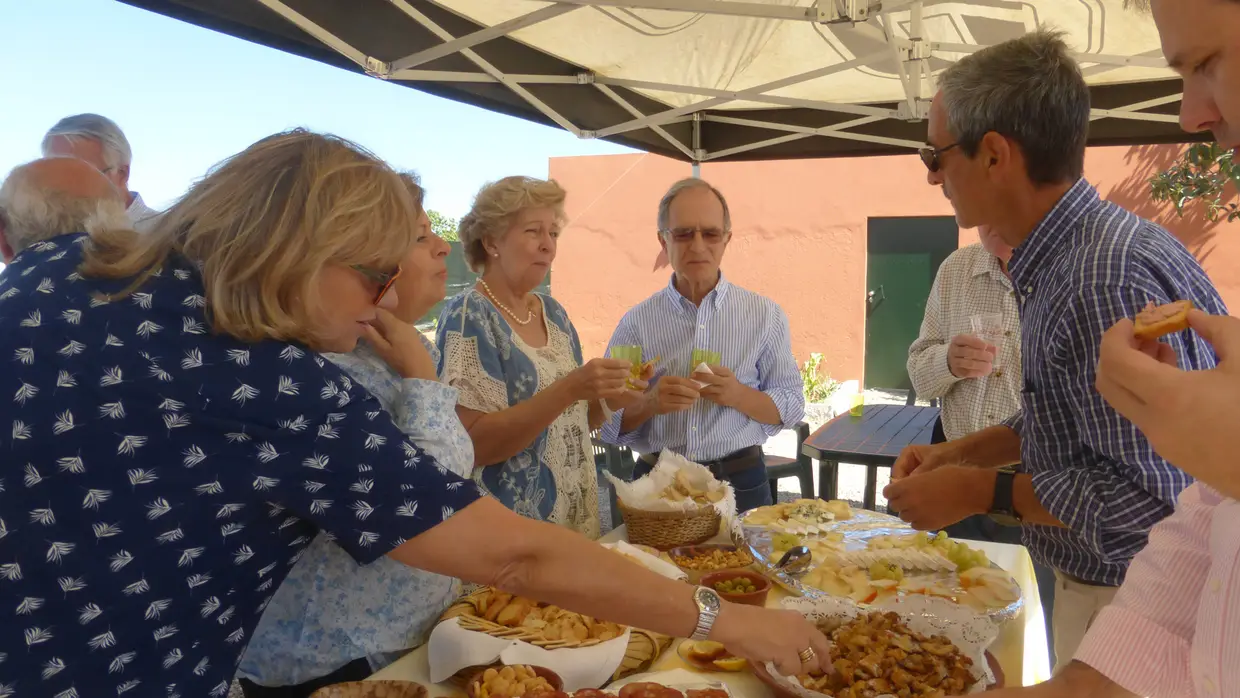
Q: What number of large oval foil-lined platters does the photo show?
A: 1